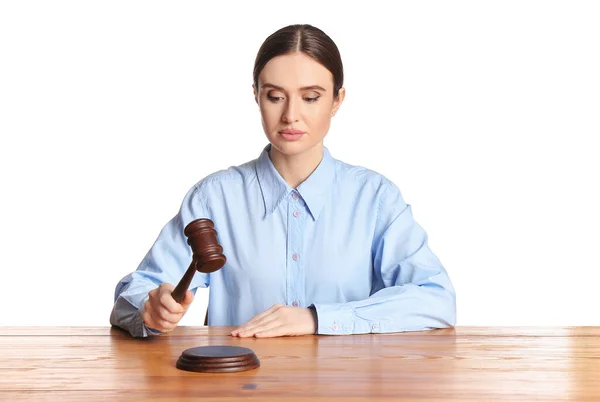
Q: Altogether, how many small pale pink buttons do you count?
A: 6